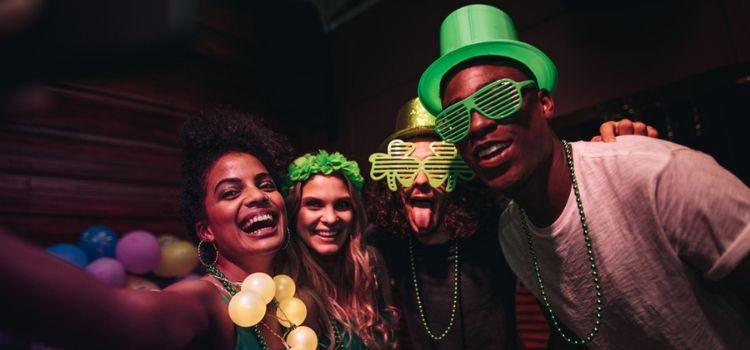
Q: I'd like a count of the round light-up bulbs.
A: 5